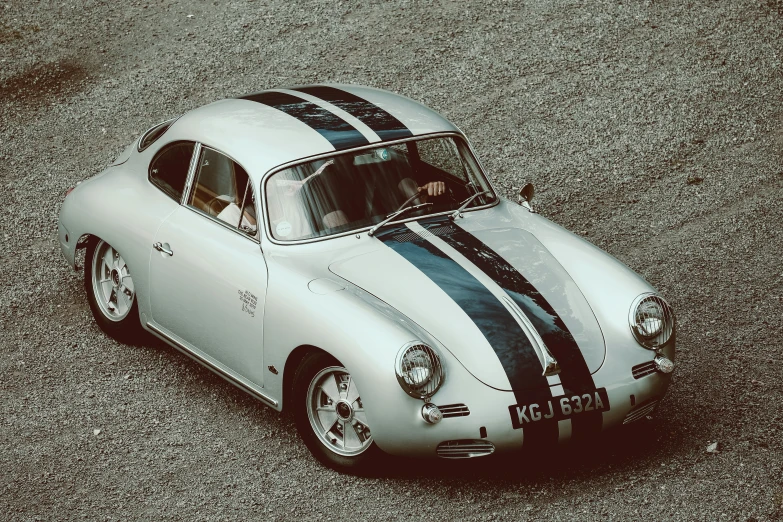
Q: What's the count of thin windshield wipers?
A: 2